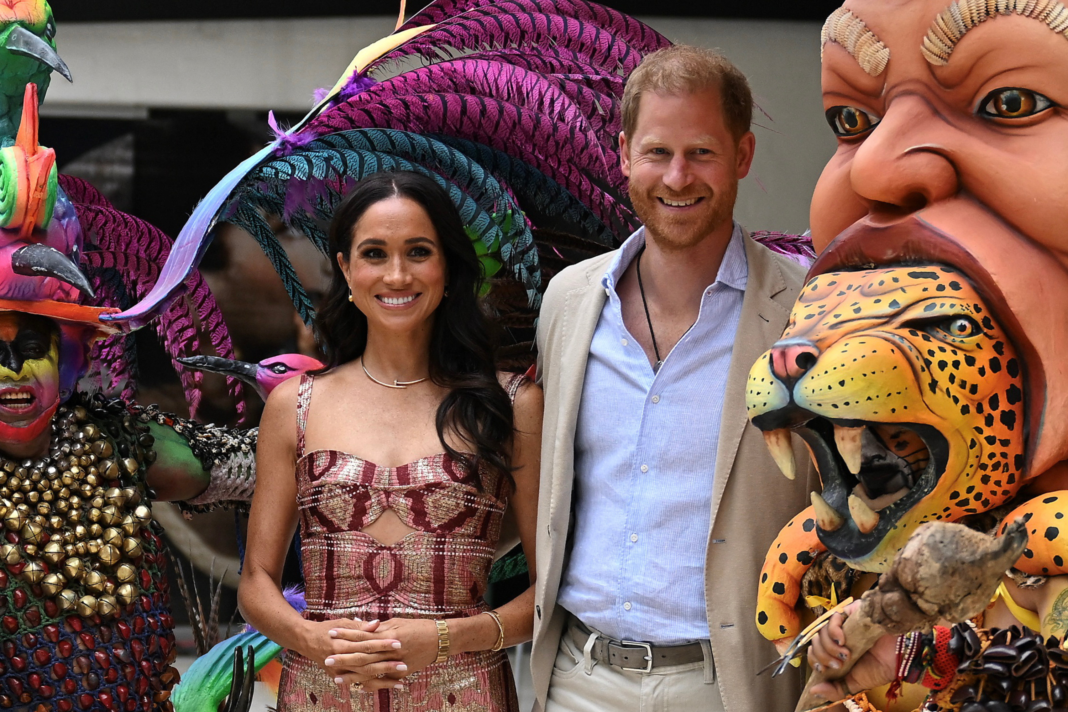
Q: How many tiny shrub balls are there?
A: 0